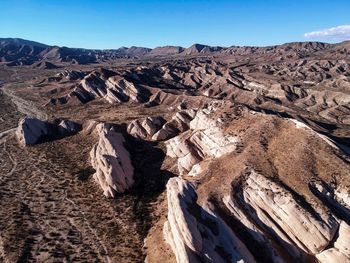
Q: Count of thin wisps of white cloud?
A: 1